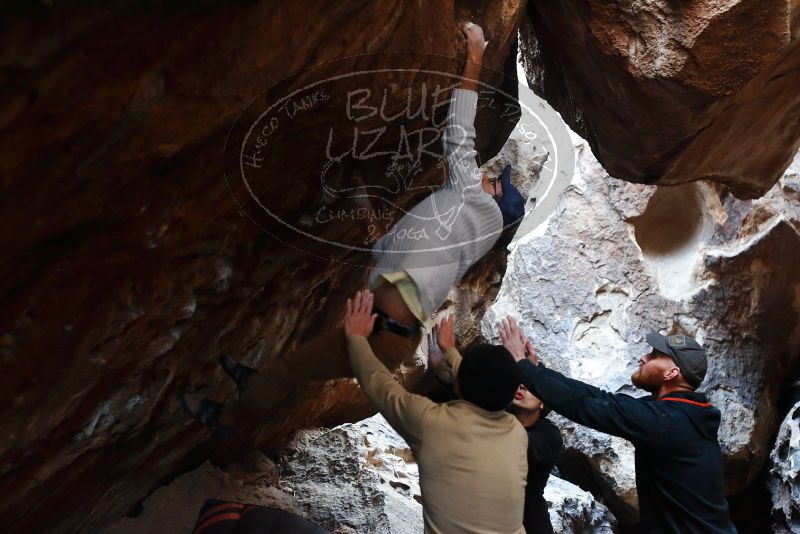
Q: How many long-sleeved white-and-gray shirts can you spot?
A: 1